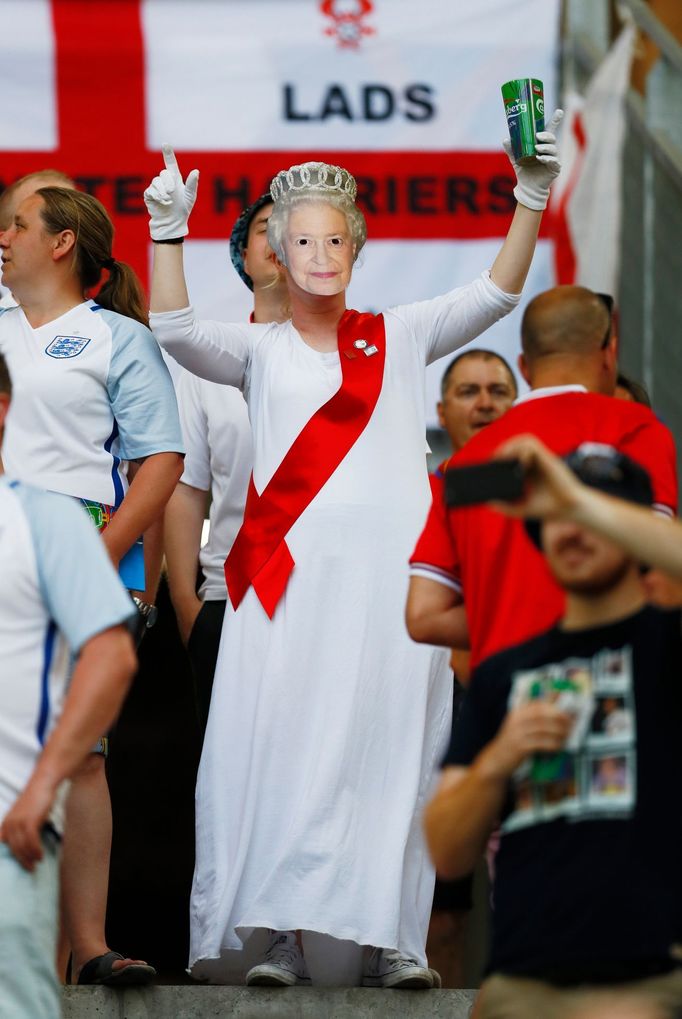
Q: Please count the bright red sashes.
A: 1